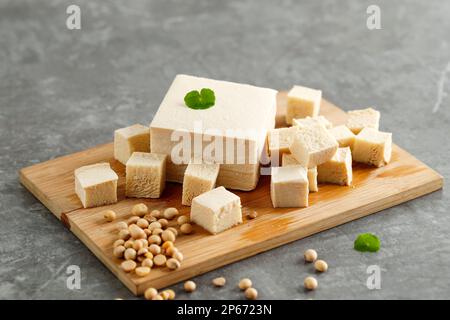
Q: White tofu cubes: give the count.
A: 15